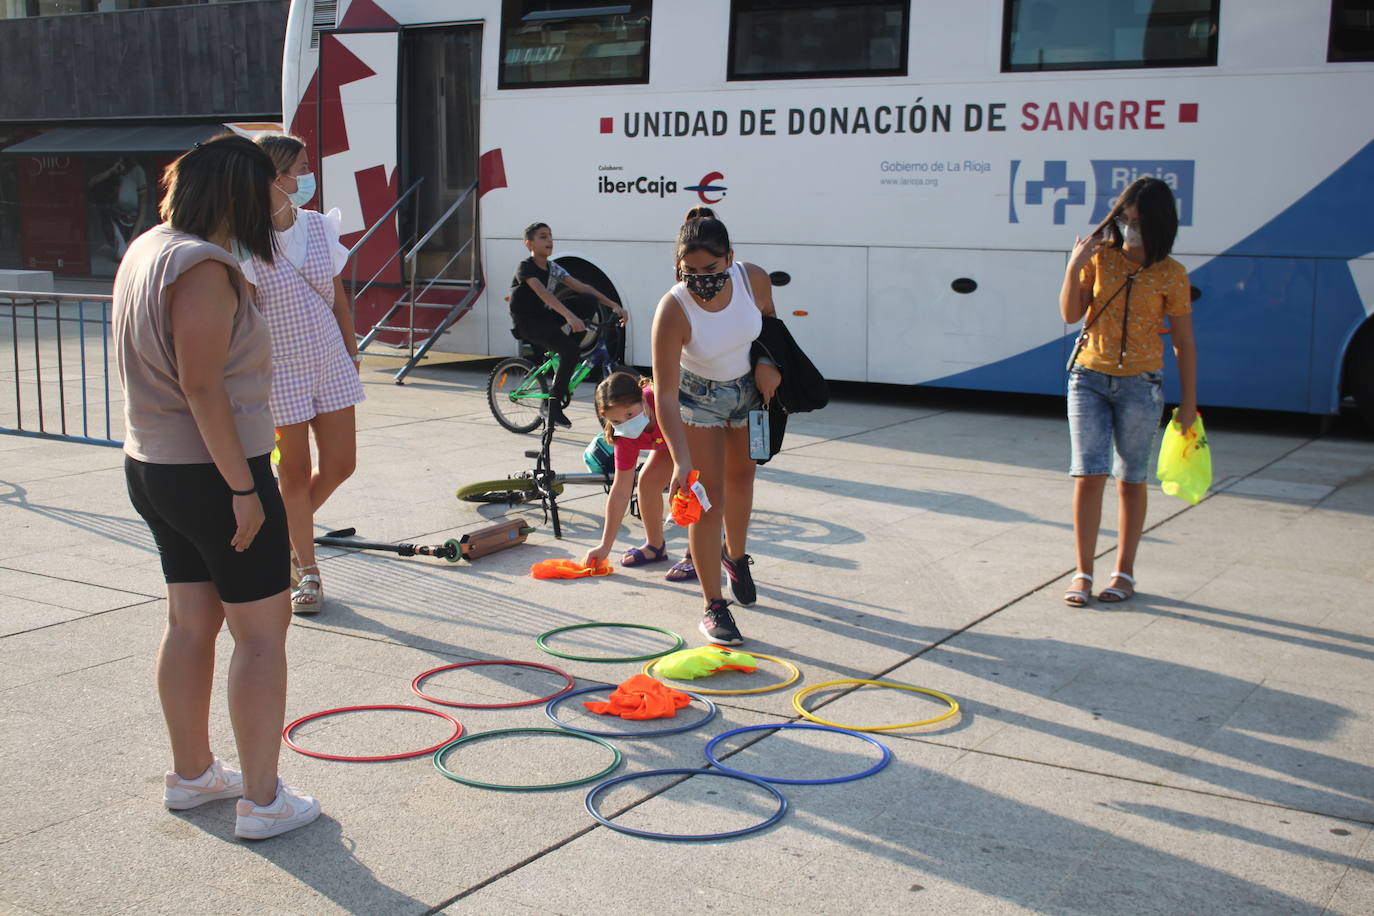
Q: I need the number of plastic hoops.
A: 9